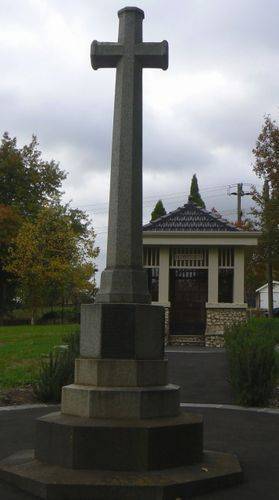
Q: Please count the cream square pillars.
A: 3